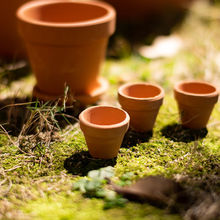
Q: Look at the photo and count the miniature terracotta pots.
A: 3